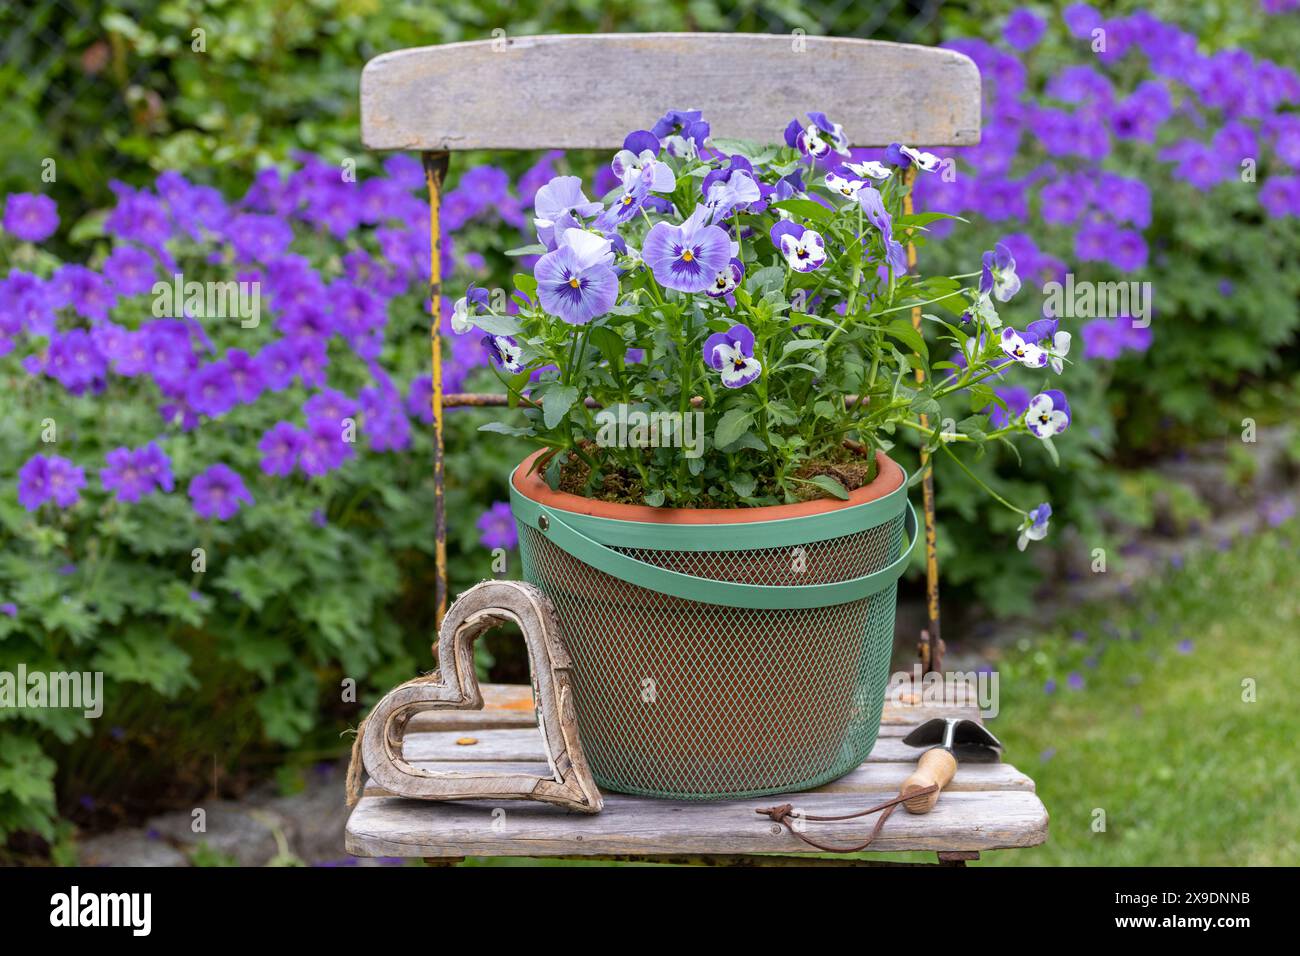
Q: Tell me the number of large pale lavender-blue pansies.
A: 6